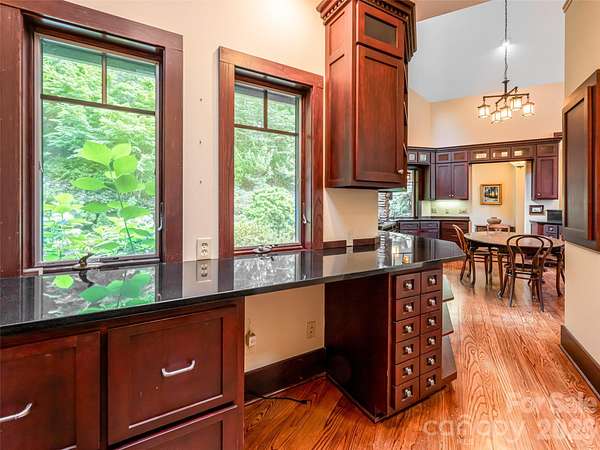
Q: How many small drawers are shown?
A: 12